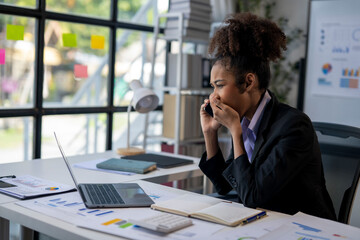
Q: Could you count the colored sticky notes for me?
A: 5